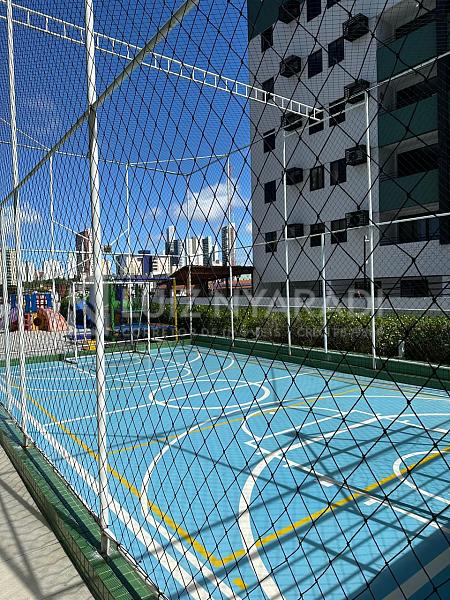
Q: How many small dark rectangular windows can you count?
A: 15